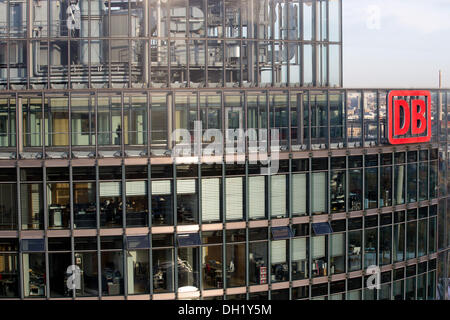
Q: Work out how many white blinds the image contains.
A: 14